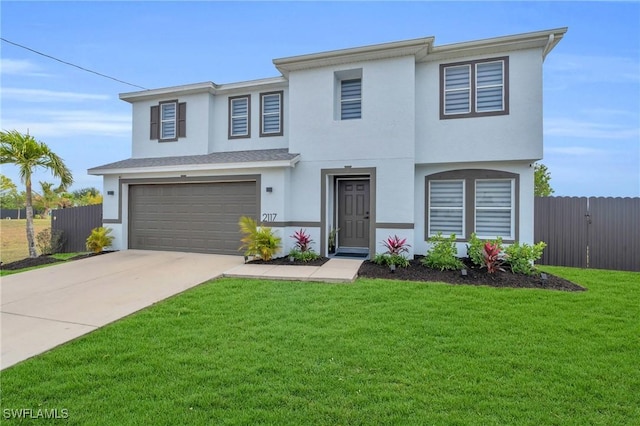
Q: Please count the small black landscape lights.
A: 5